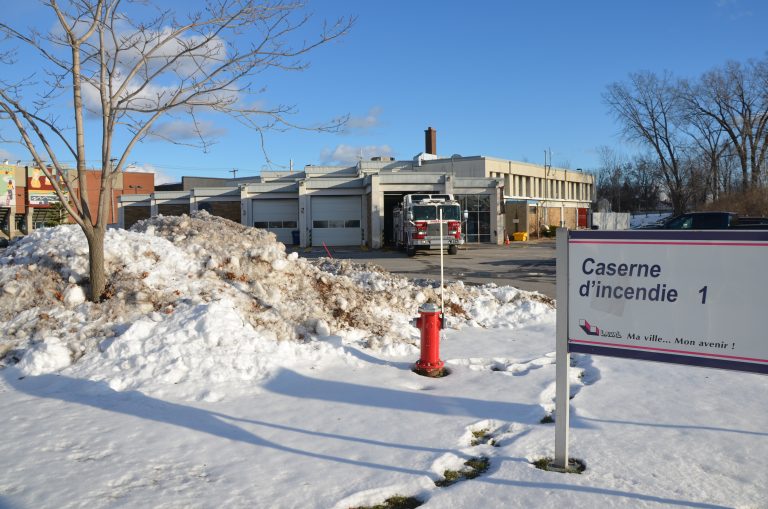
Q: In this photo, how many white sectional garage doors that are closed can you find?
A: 2